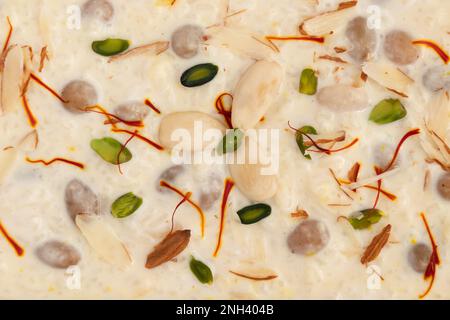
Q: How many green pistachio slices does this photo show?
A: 11